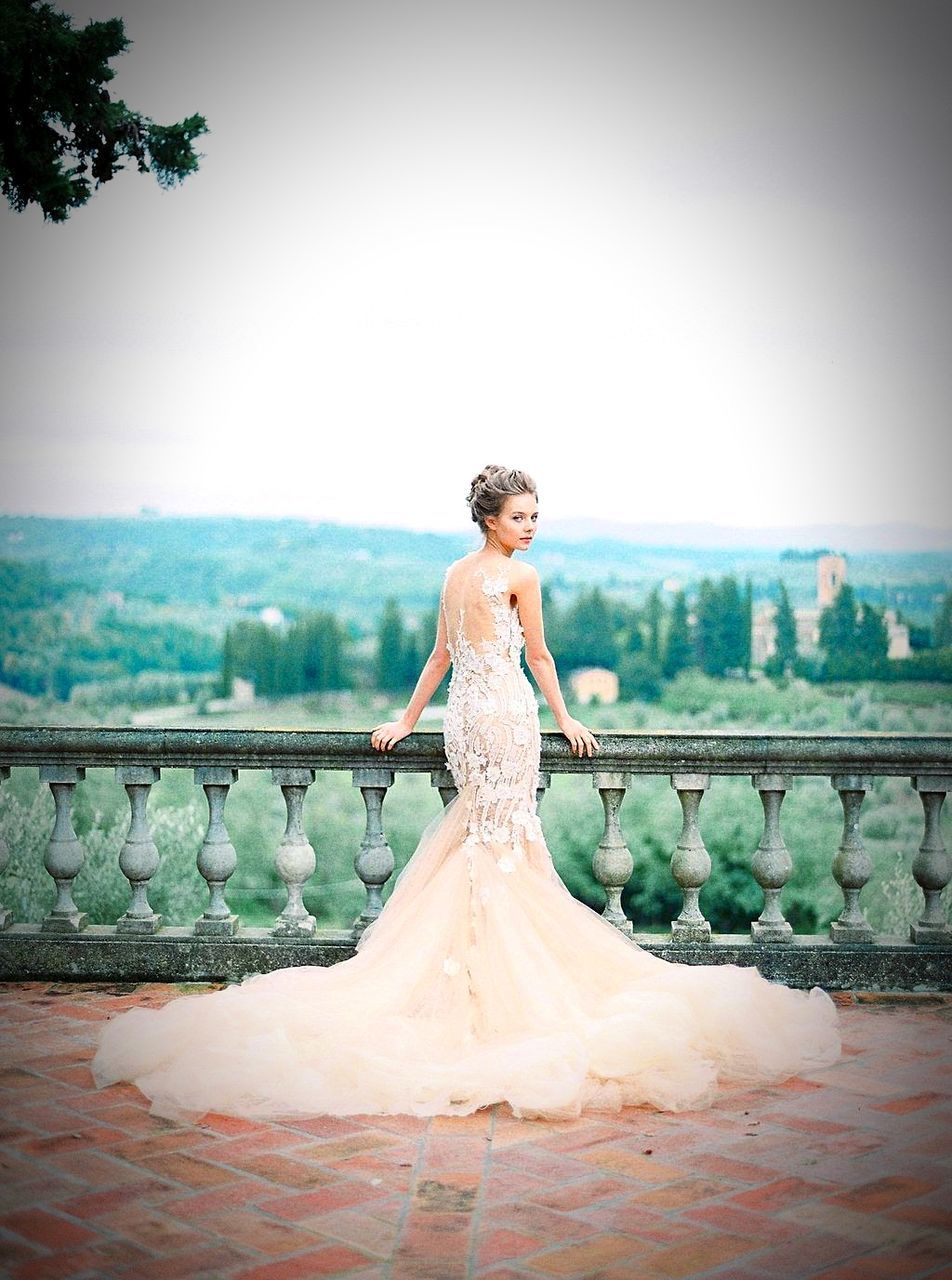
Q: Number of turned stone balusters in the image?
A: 13